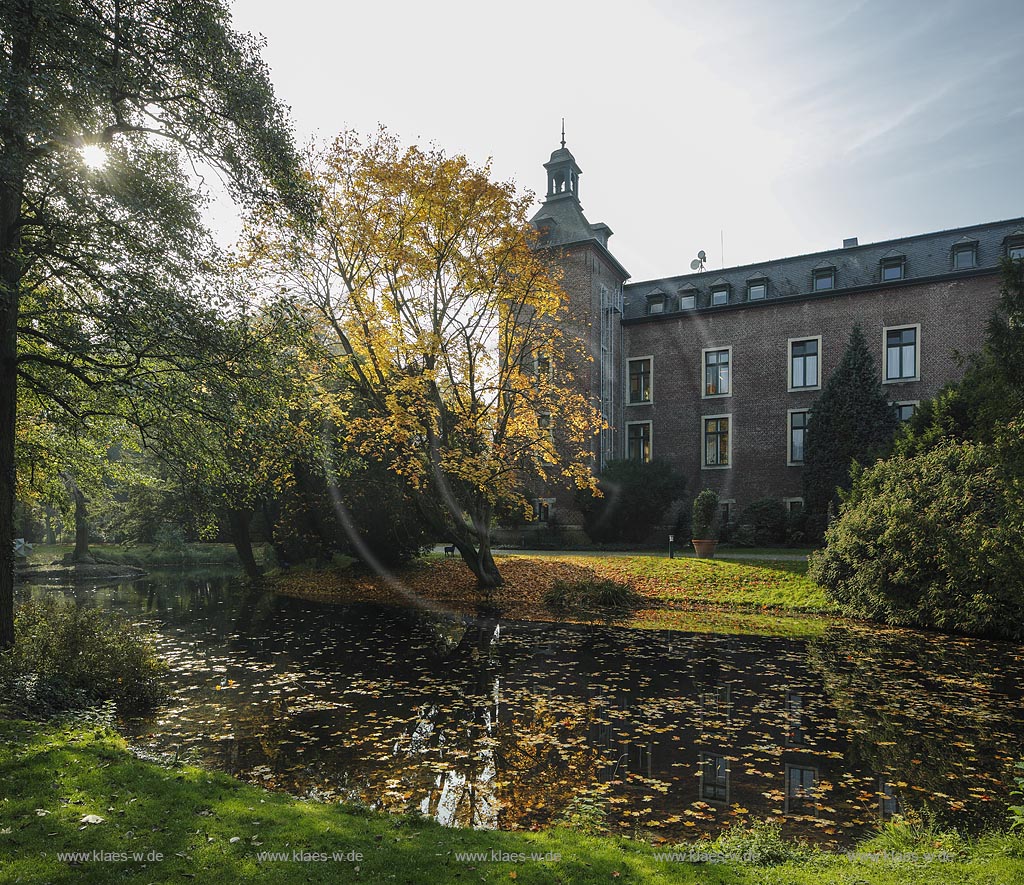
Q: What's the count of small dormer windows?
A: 8